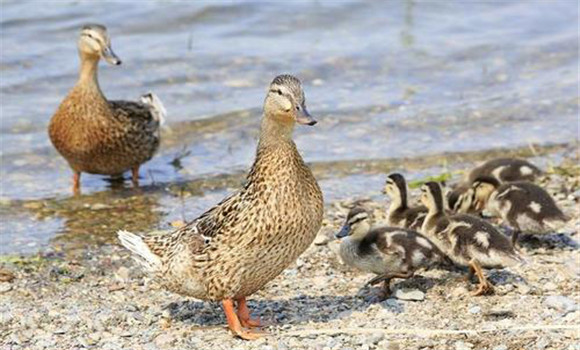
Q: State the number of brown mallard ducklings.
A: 5